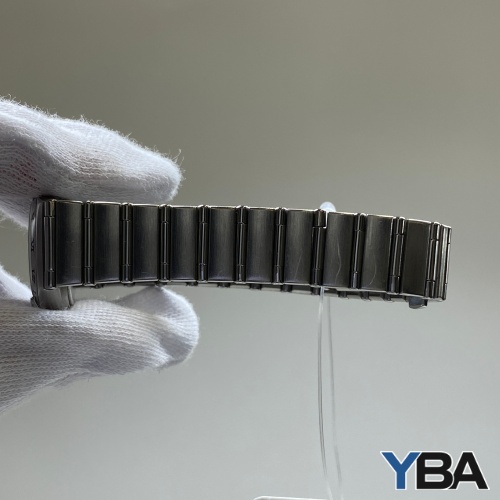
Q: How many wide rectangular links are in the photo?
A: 10